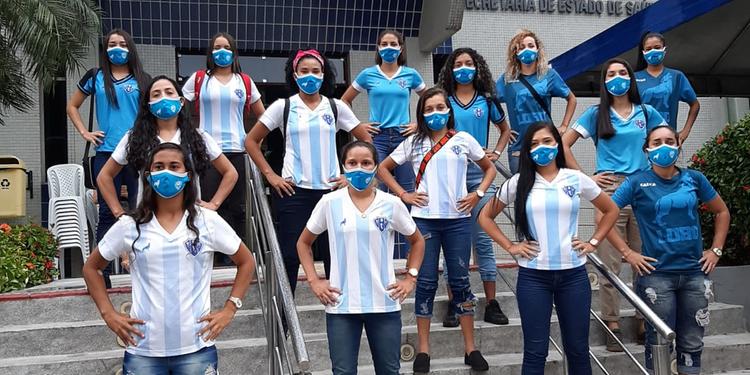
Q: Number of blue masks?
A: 14